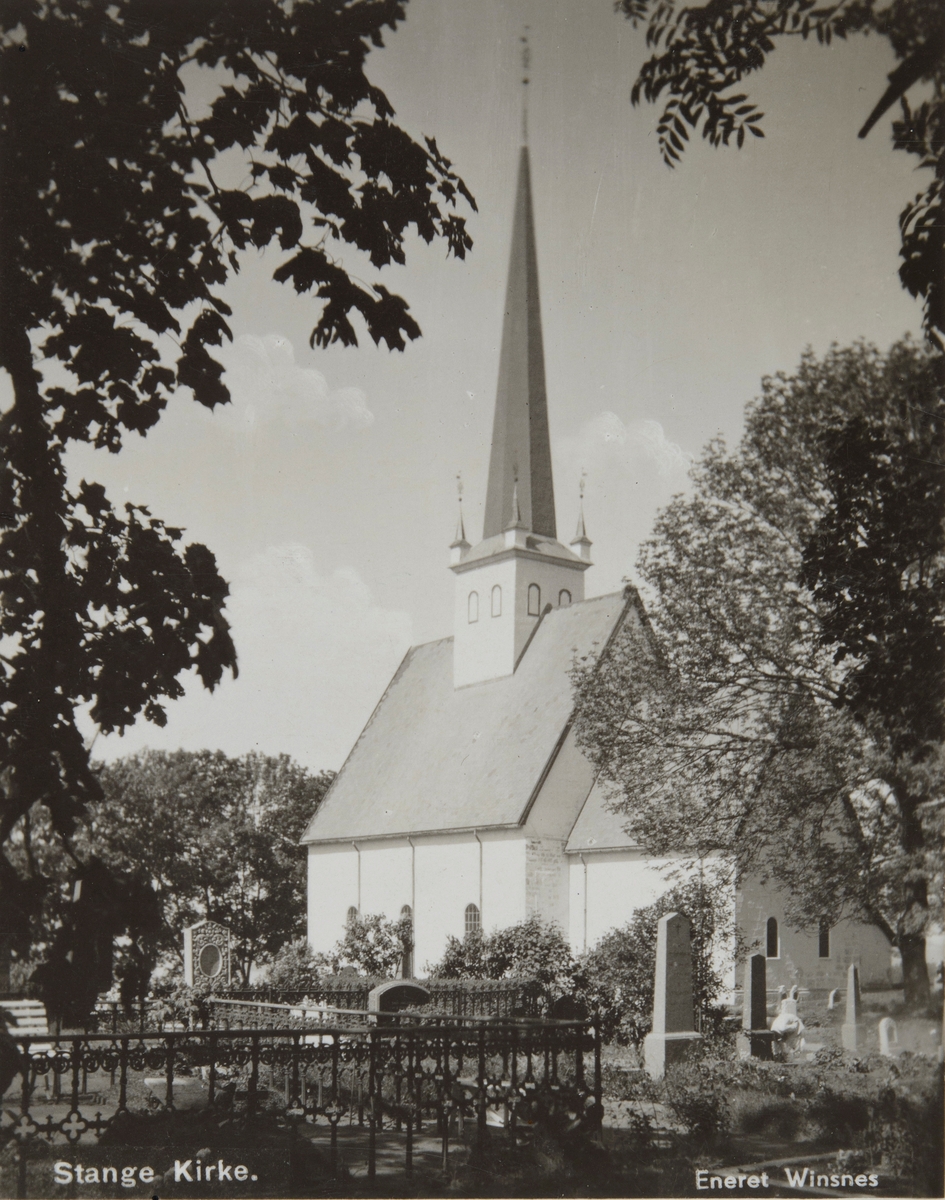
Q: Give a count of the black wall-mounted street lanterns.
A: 0